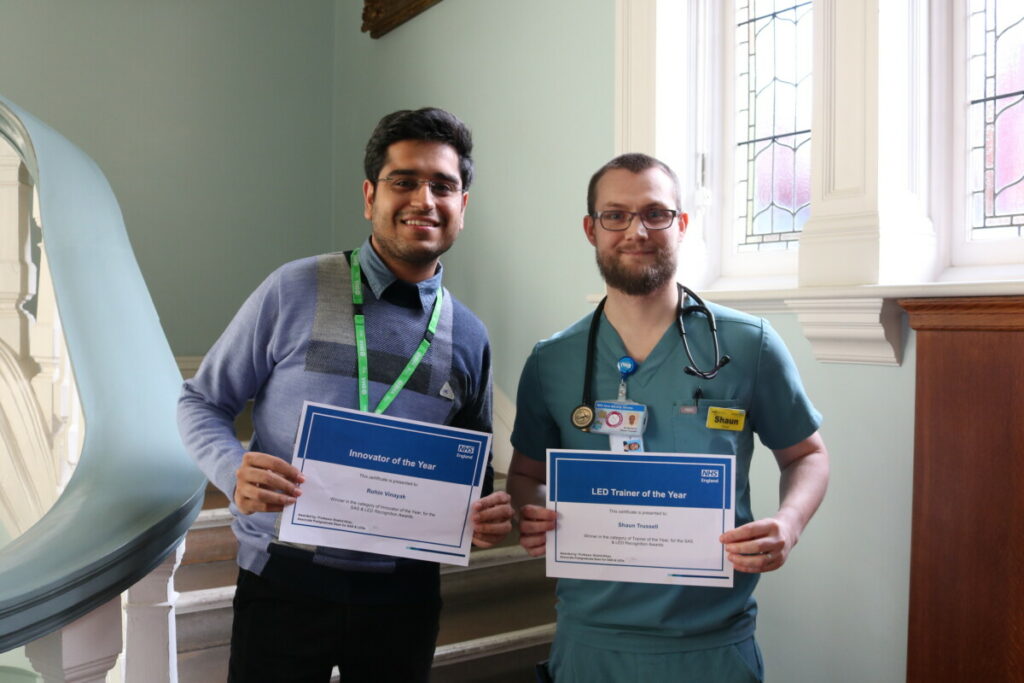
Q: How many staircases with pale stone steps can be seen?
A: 1